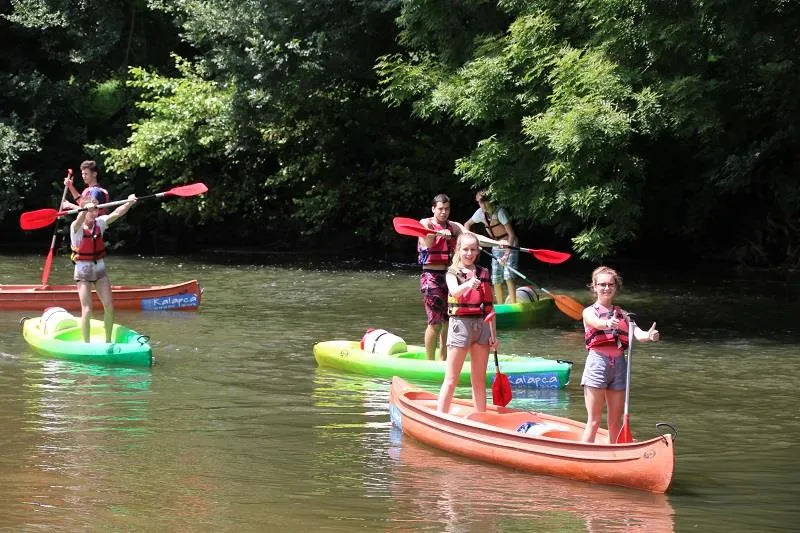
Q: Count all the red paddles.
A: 5